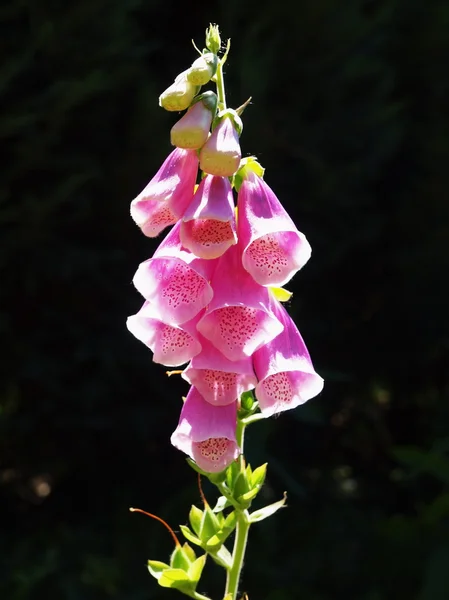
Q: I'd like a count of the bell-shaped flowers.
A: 9